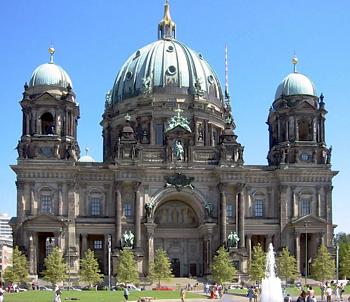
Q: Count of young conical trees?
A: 9